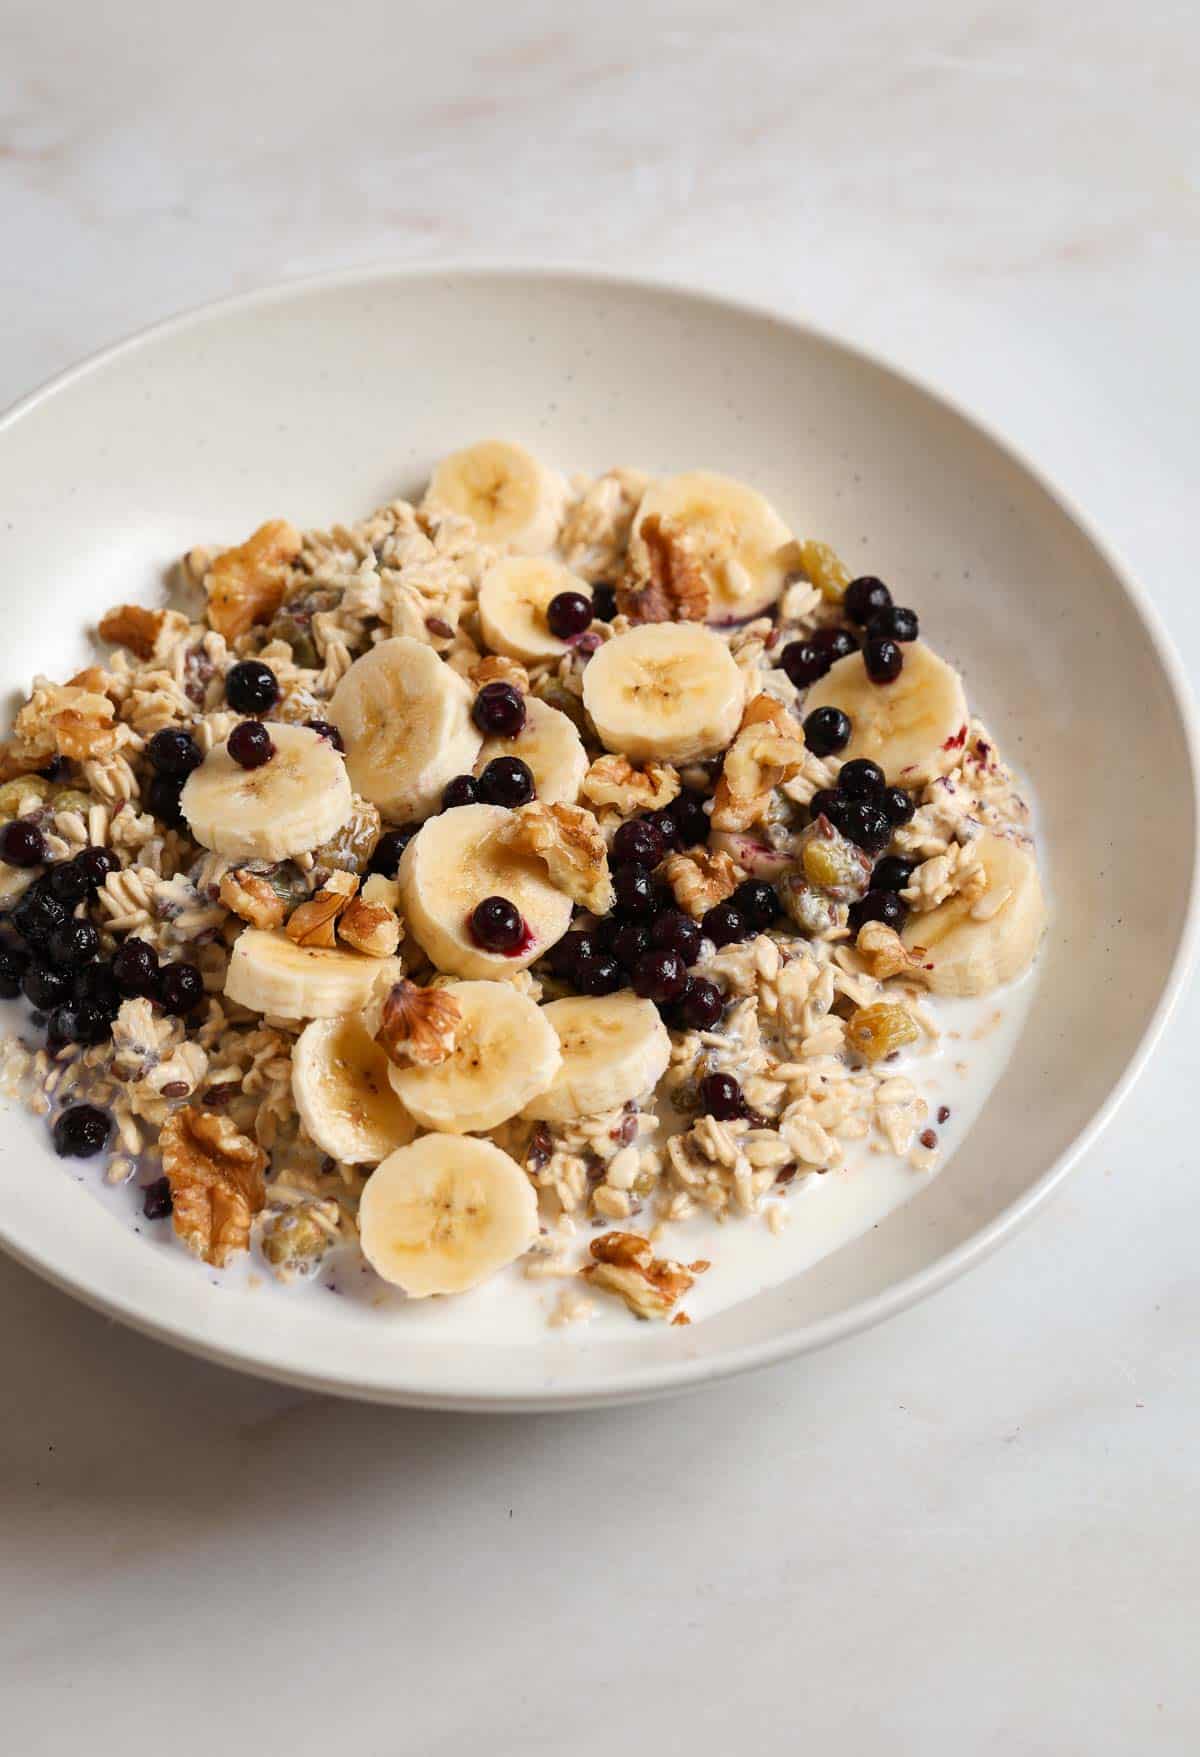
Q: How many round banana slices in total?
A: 15